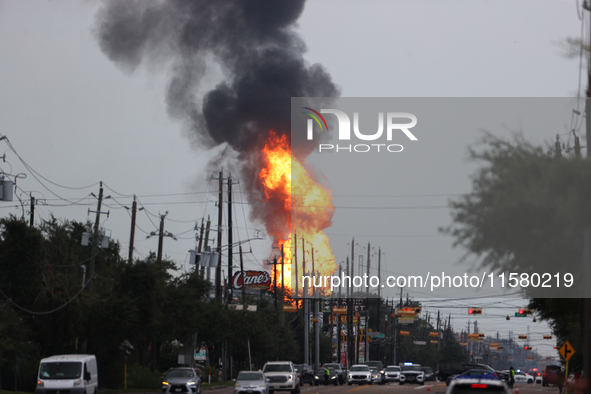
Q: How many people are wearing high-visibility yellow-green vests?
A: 2